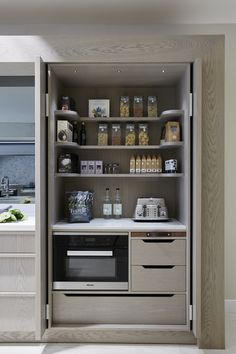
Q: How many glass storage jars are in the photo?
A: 7